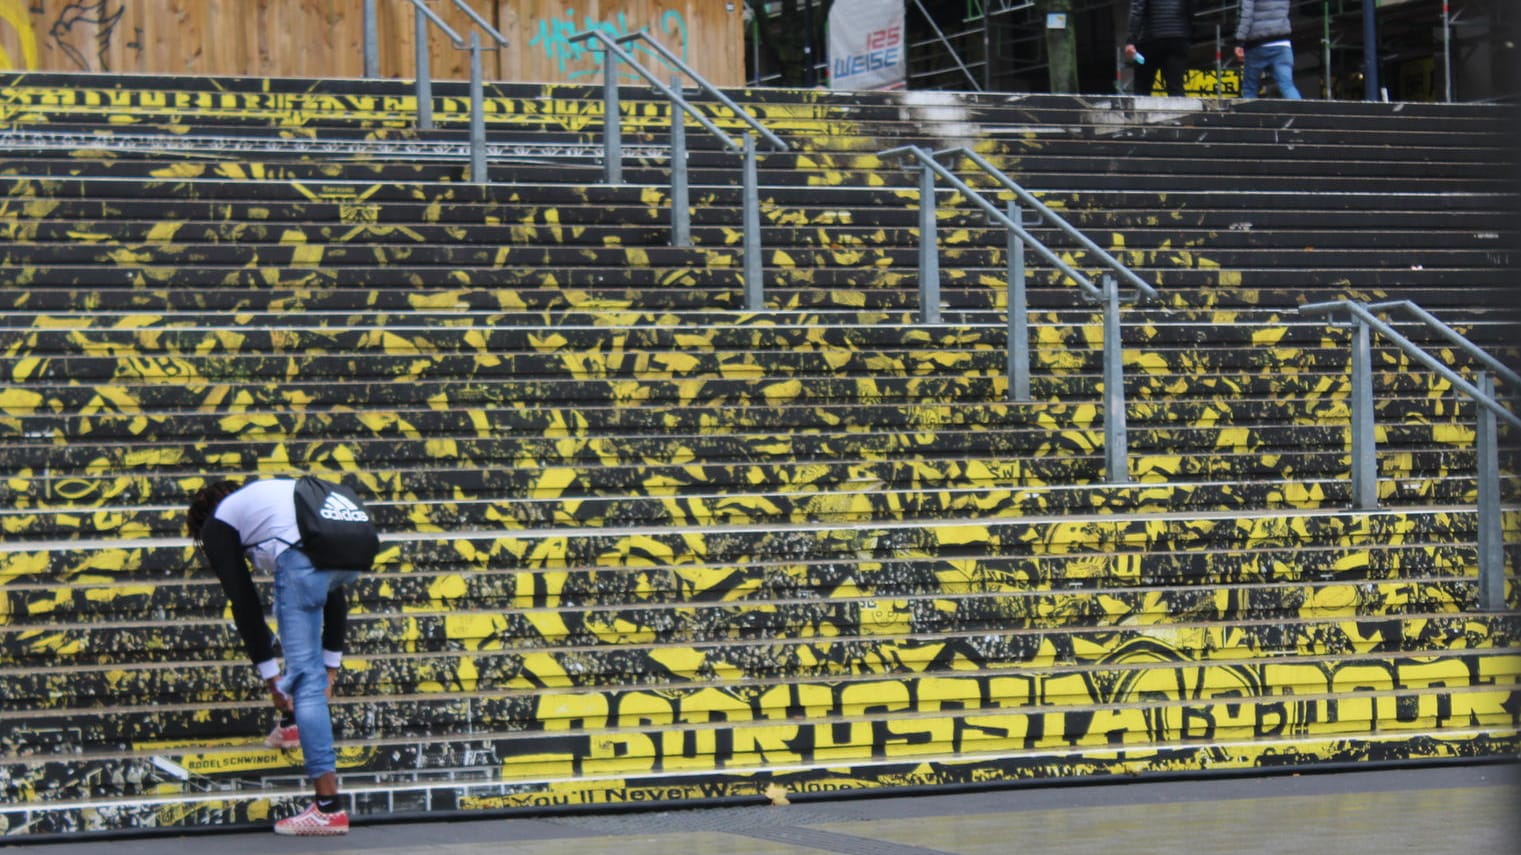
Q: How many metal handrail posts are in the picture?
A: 11